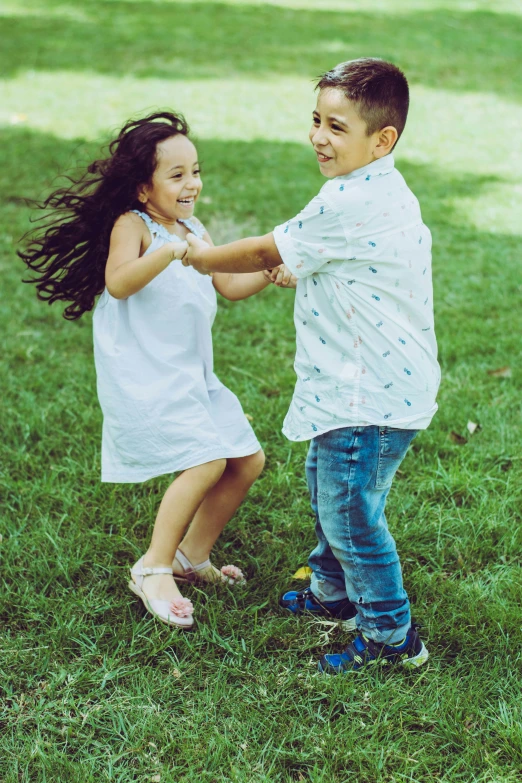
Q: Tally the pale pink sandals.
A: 2